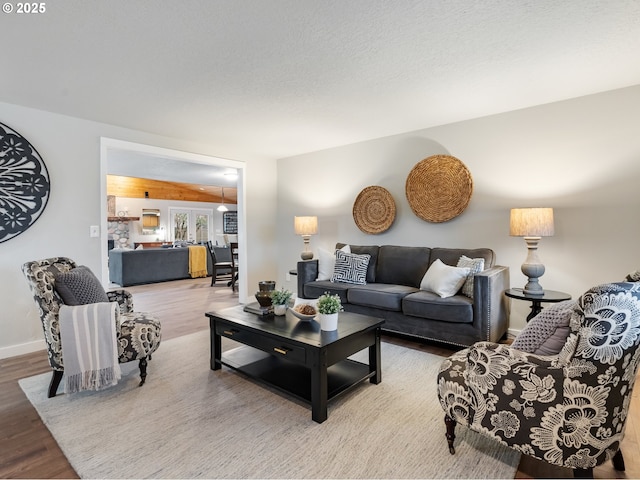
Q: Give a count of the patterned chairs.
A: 2